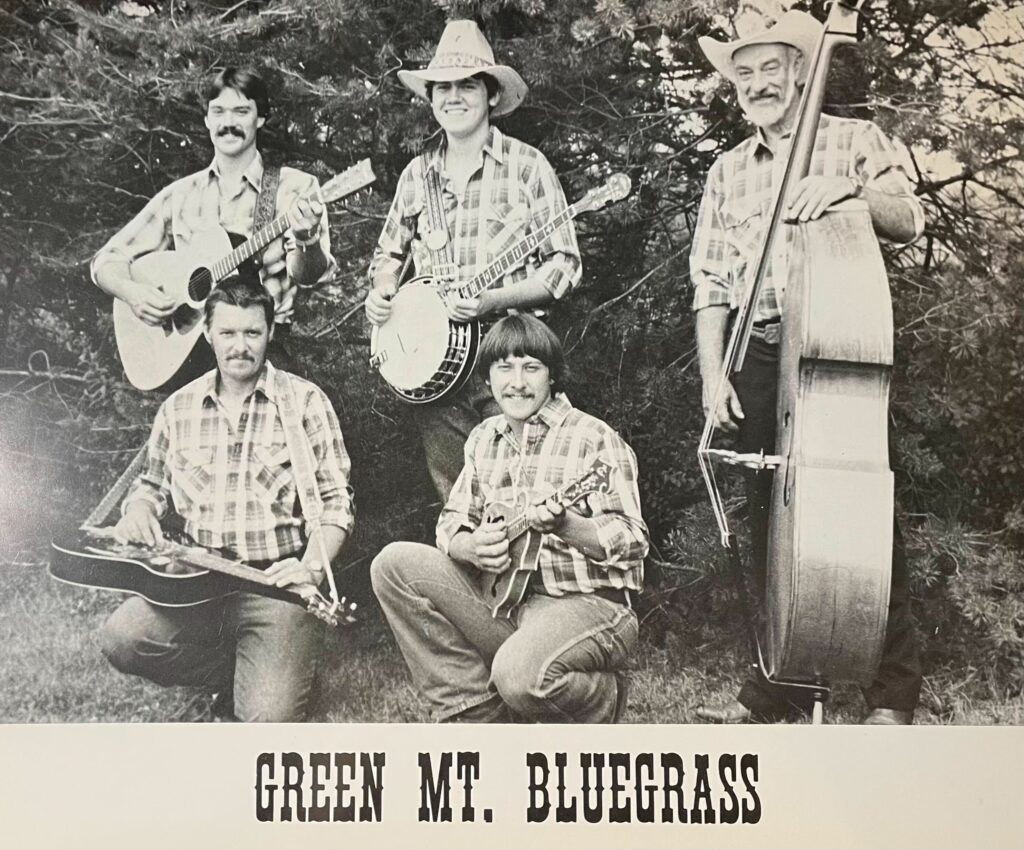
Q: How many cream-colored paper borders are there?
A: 1